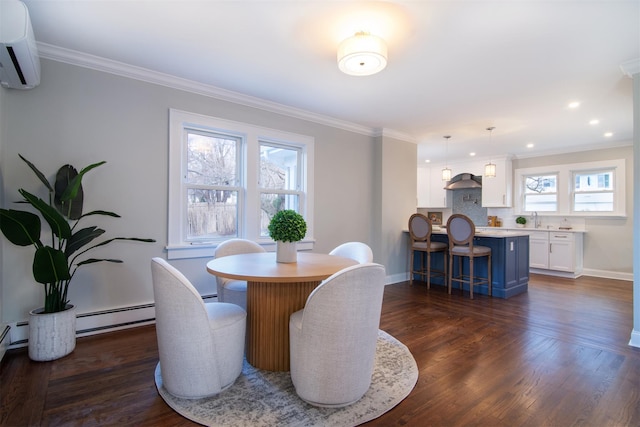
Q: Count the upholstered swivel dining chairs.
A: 4